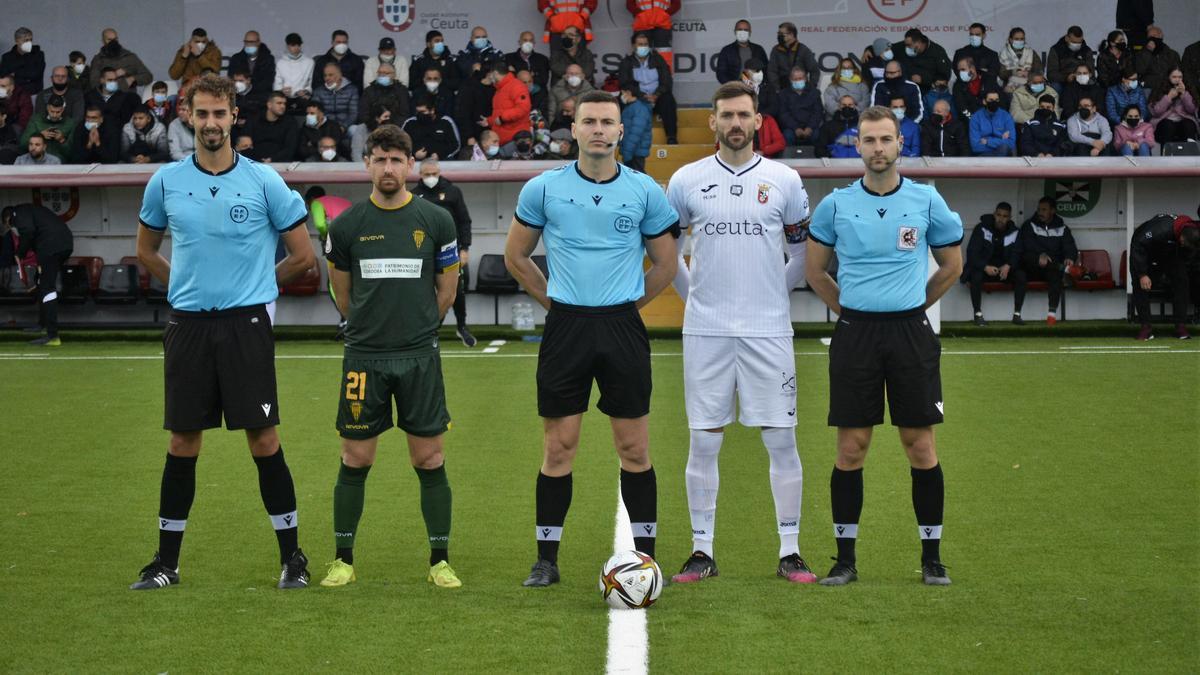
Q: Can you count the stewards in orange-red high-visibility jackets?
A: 2